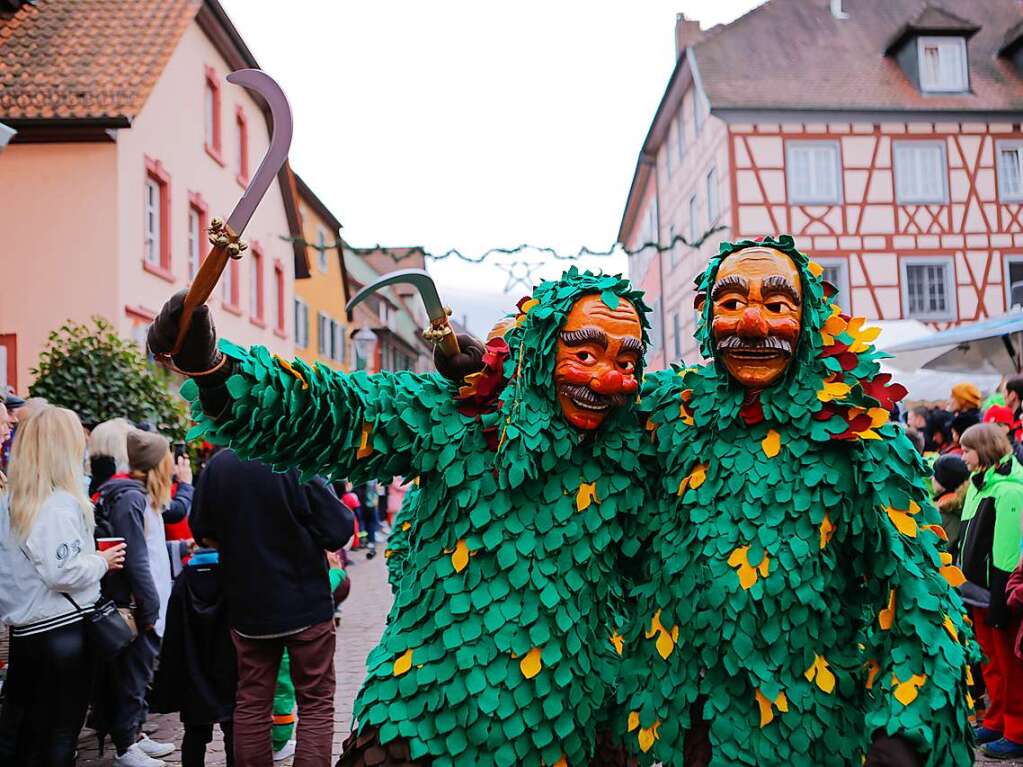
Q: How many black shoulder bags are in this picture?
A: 1